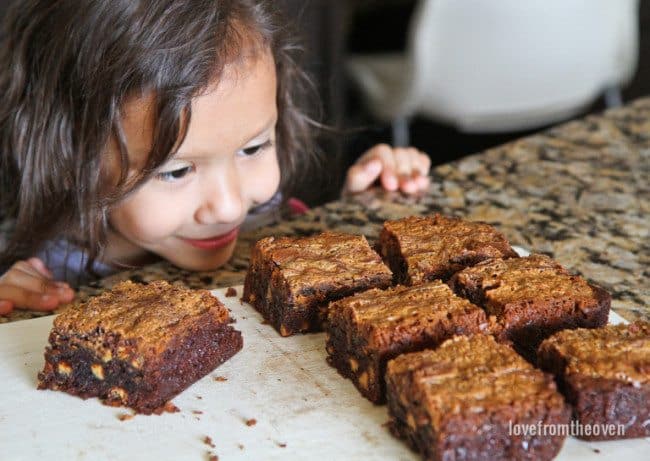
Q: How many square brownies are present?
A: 7